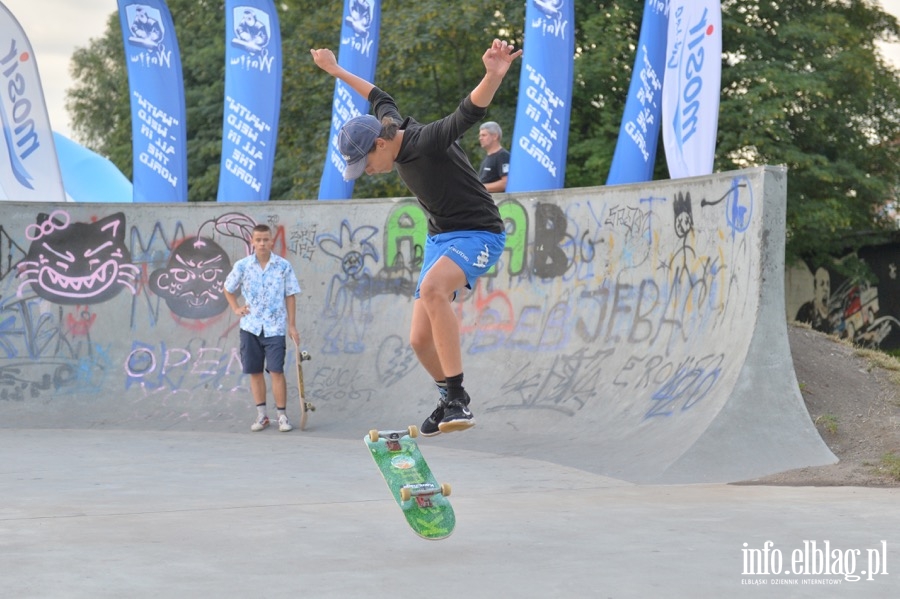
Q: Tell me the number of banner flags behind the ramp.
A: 7